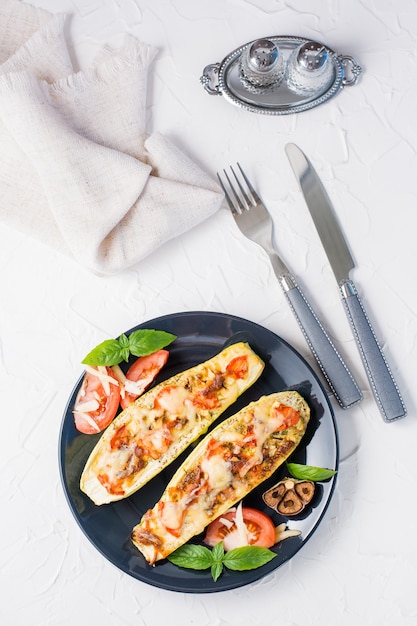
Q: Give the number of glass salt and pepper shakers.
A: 2